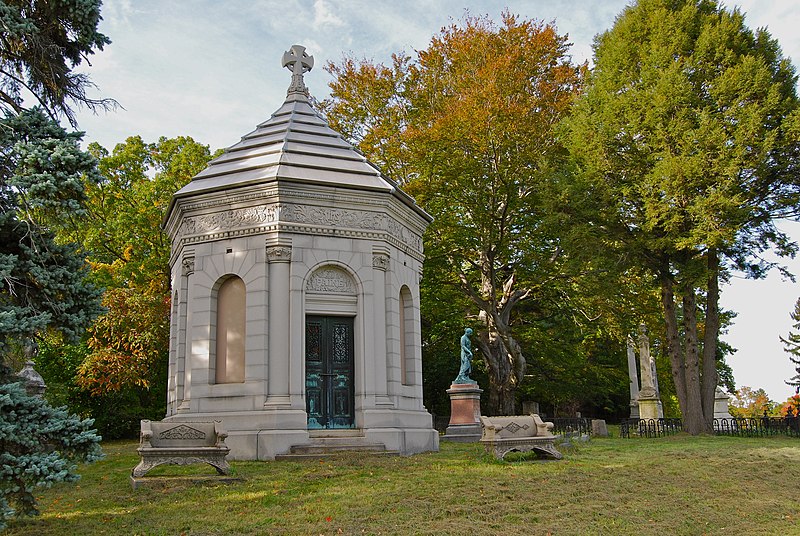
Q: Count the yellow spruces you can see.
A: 0